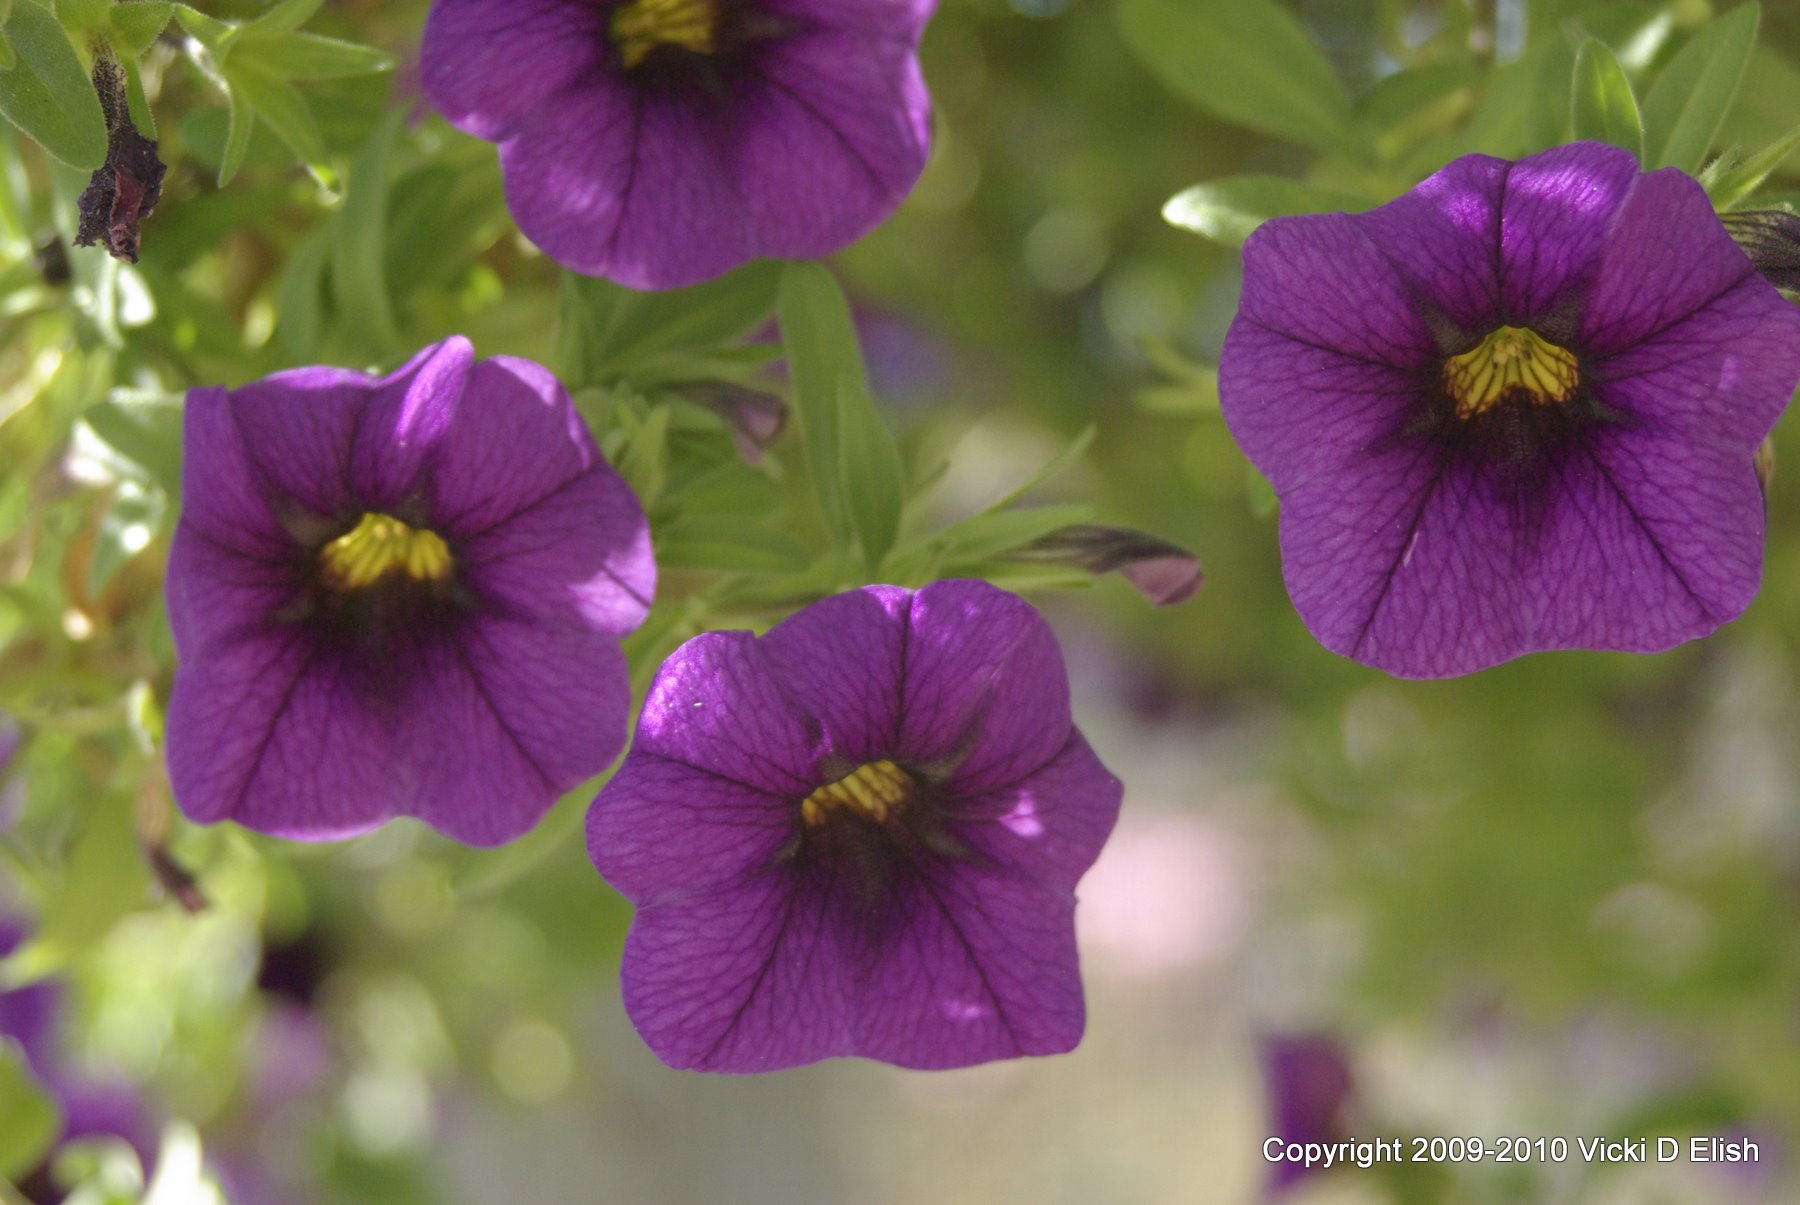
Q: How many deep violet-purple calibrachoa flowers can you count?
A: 4